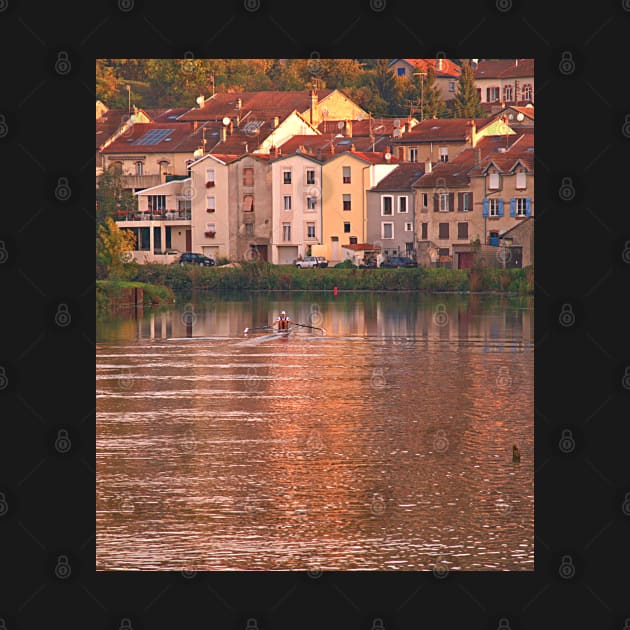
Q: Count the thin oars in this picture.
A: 2